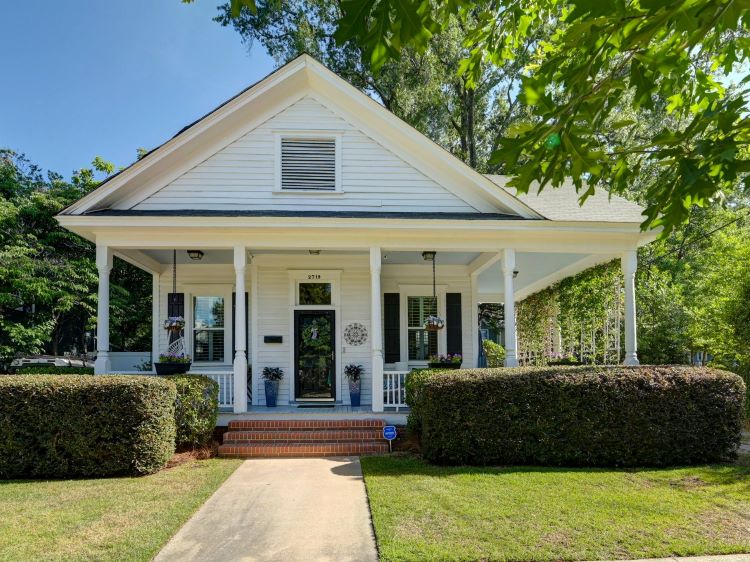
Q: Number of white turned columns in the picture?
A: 5